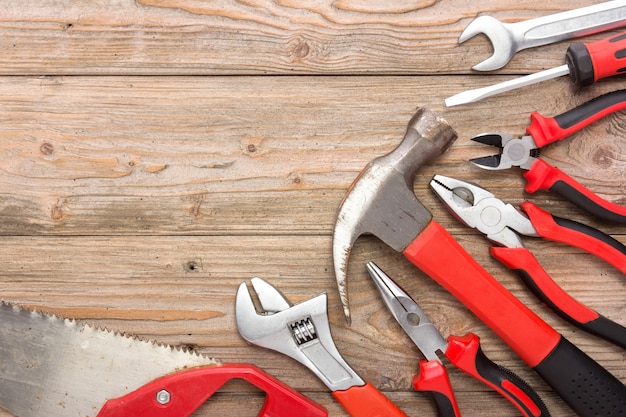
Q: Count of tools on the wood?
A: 8